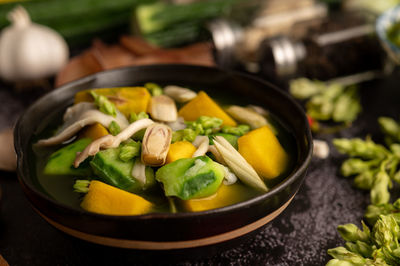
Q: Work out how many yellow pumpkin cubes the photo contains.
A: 7